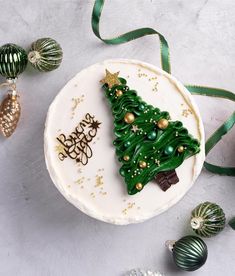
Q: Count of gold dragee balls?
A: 7